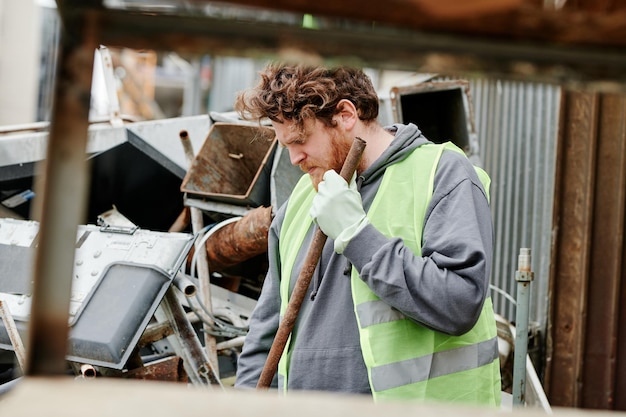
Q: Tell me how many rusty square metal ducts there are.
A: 2